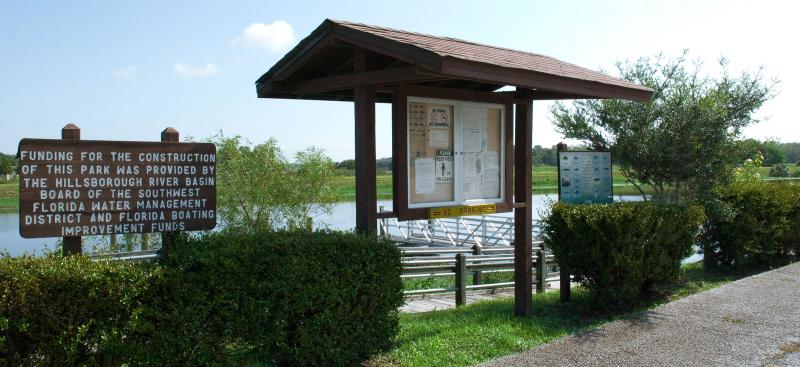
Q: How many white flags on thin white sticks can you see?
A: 0